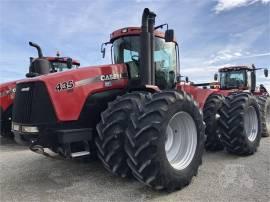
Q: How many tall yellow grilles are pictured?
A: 0